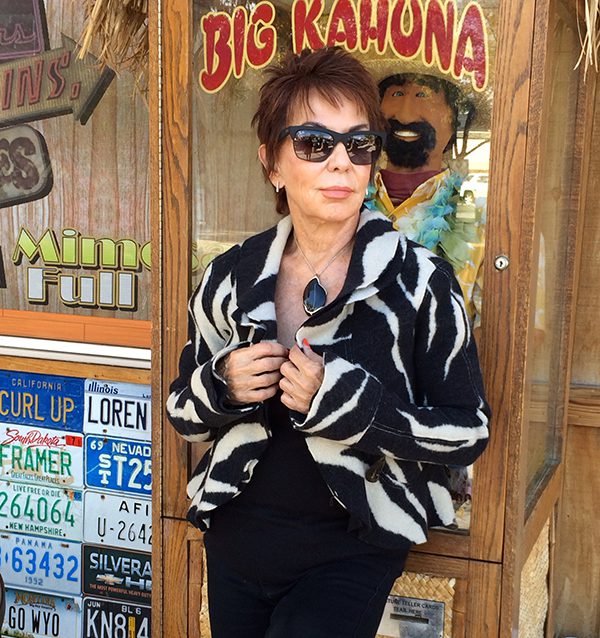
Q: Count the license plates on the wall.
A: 10